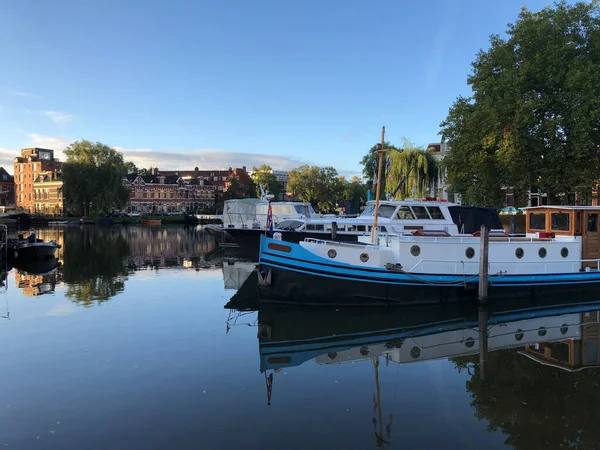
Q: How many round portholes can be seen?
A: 7